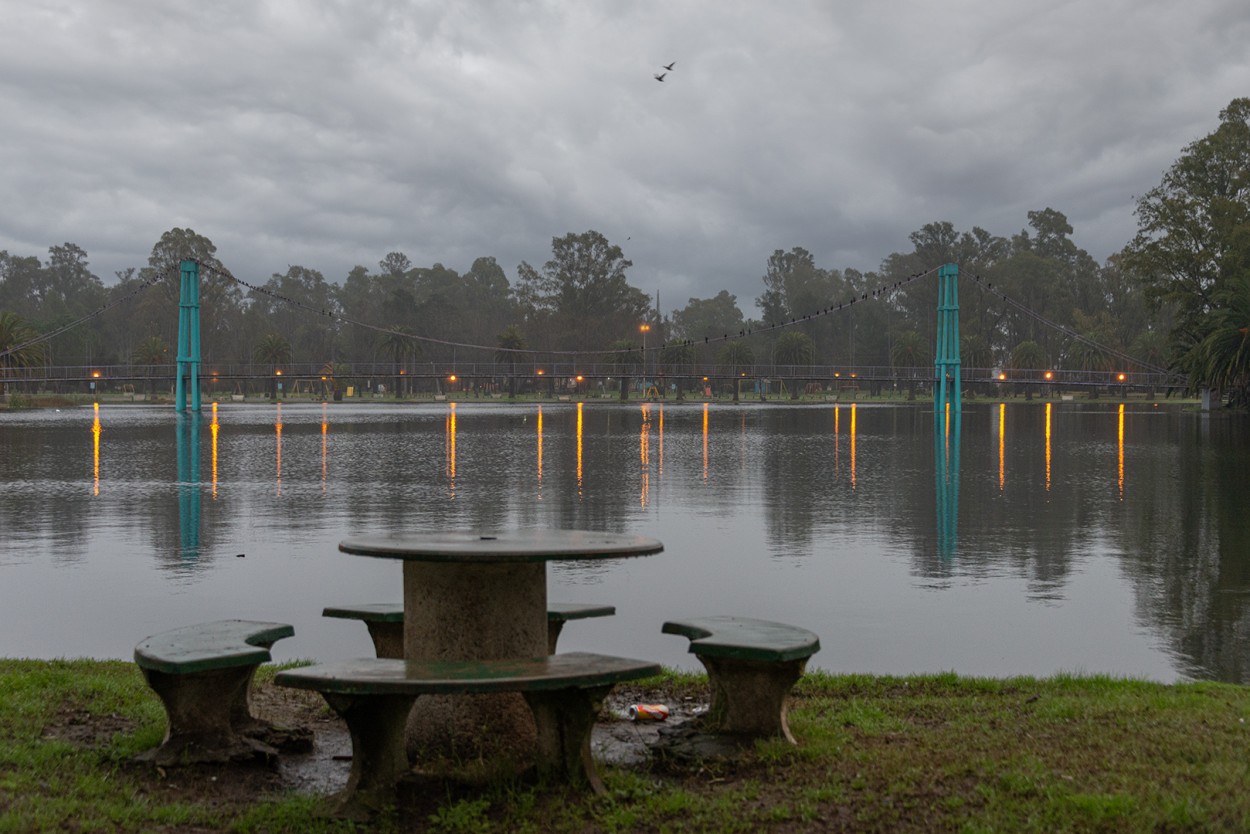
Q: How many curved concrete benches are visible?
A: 4